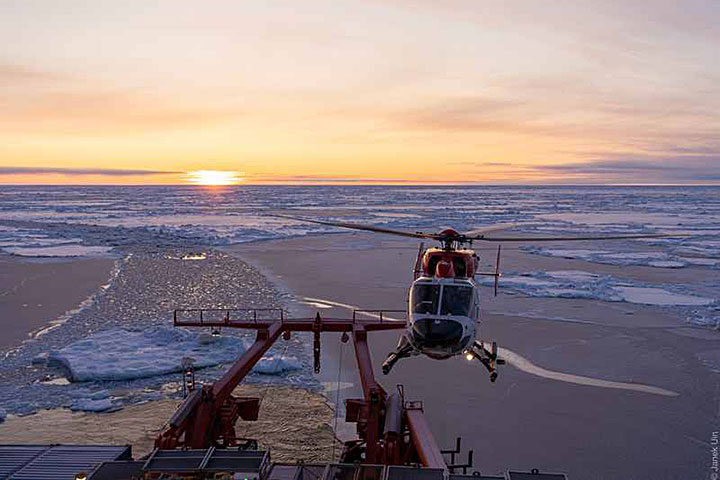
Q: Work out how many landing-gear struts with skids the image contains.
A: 2